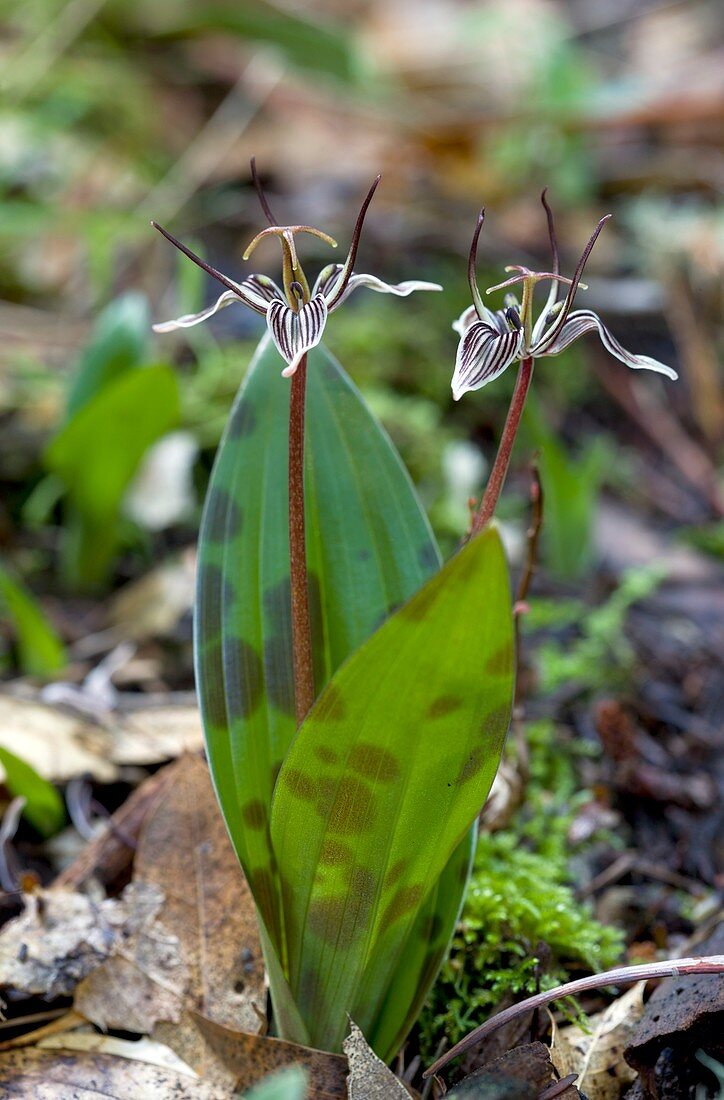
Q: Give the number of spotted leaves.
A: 2